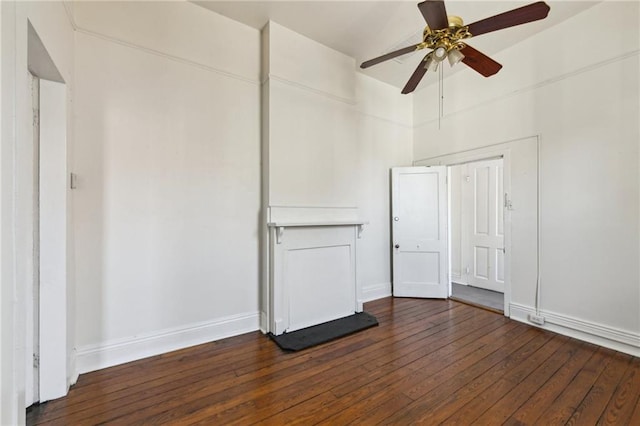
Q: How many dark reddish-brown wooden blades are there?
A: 5